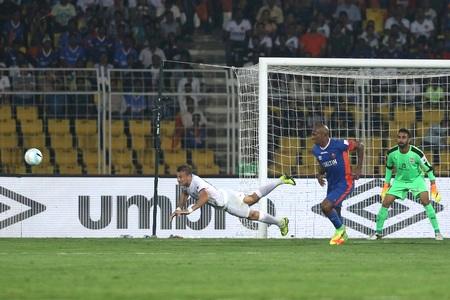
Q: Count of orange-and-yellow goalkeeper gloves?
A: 2